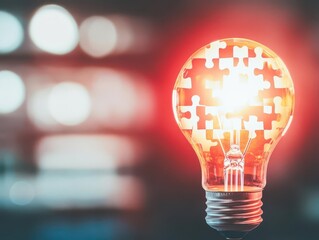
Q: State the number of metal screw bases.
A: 1